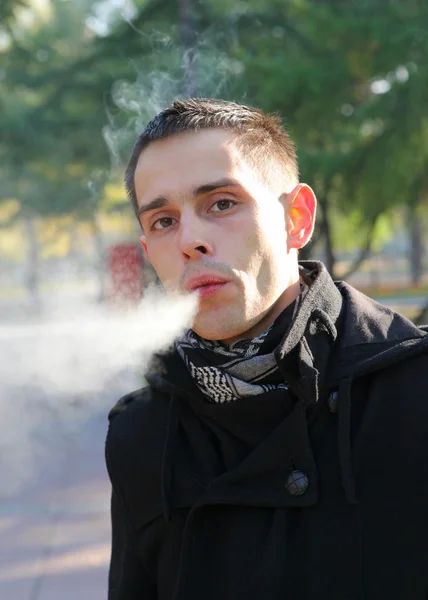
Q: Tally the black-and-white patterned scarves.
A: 1